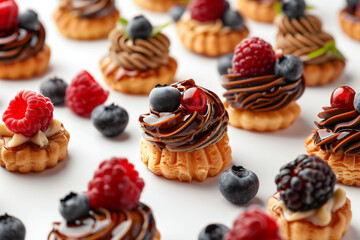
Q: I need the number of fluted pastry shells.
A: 14